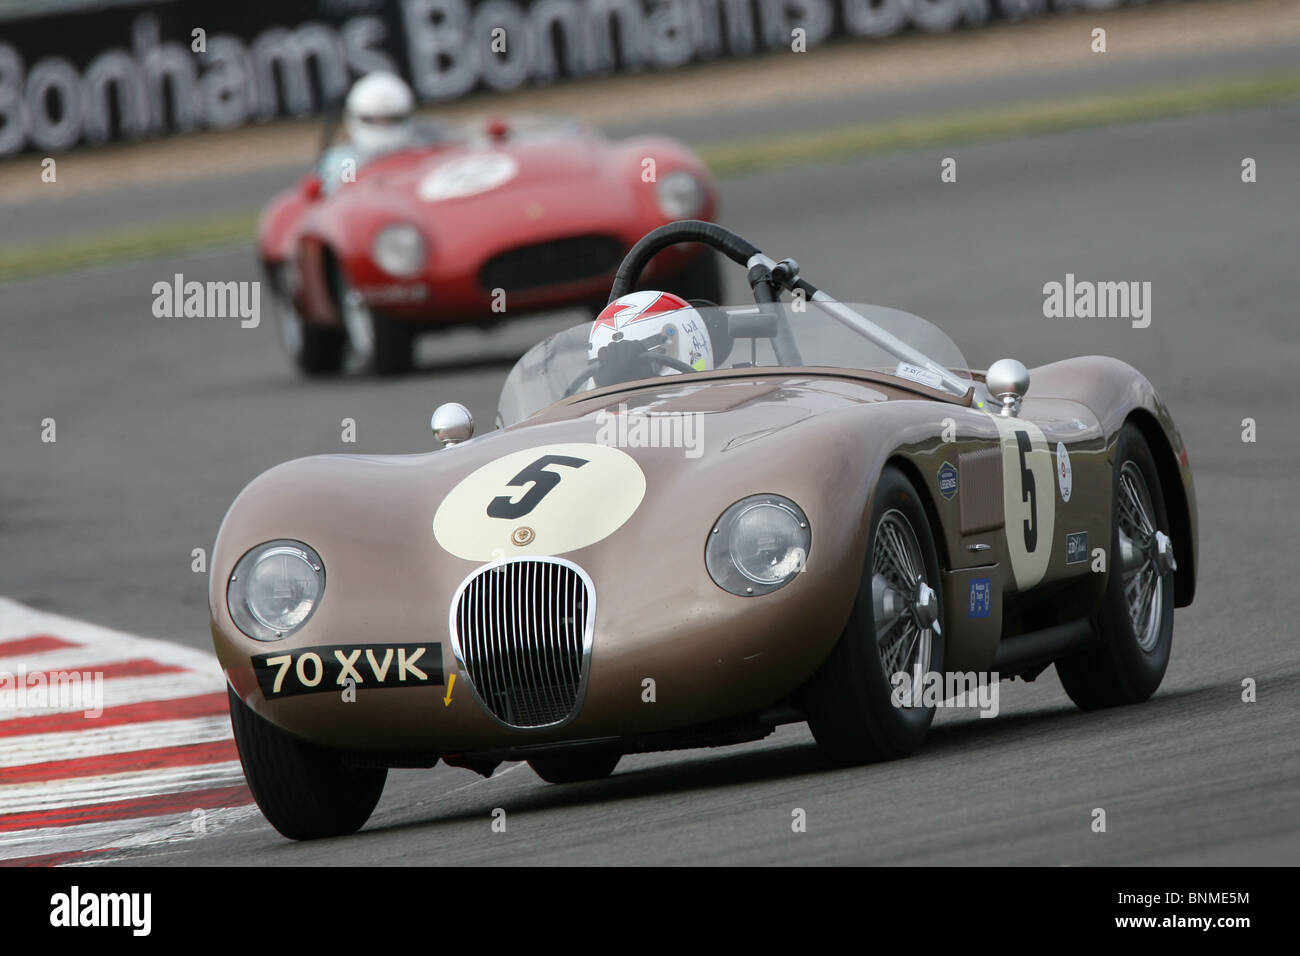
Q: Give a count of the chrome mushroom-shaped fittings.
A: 2